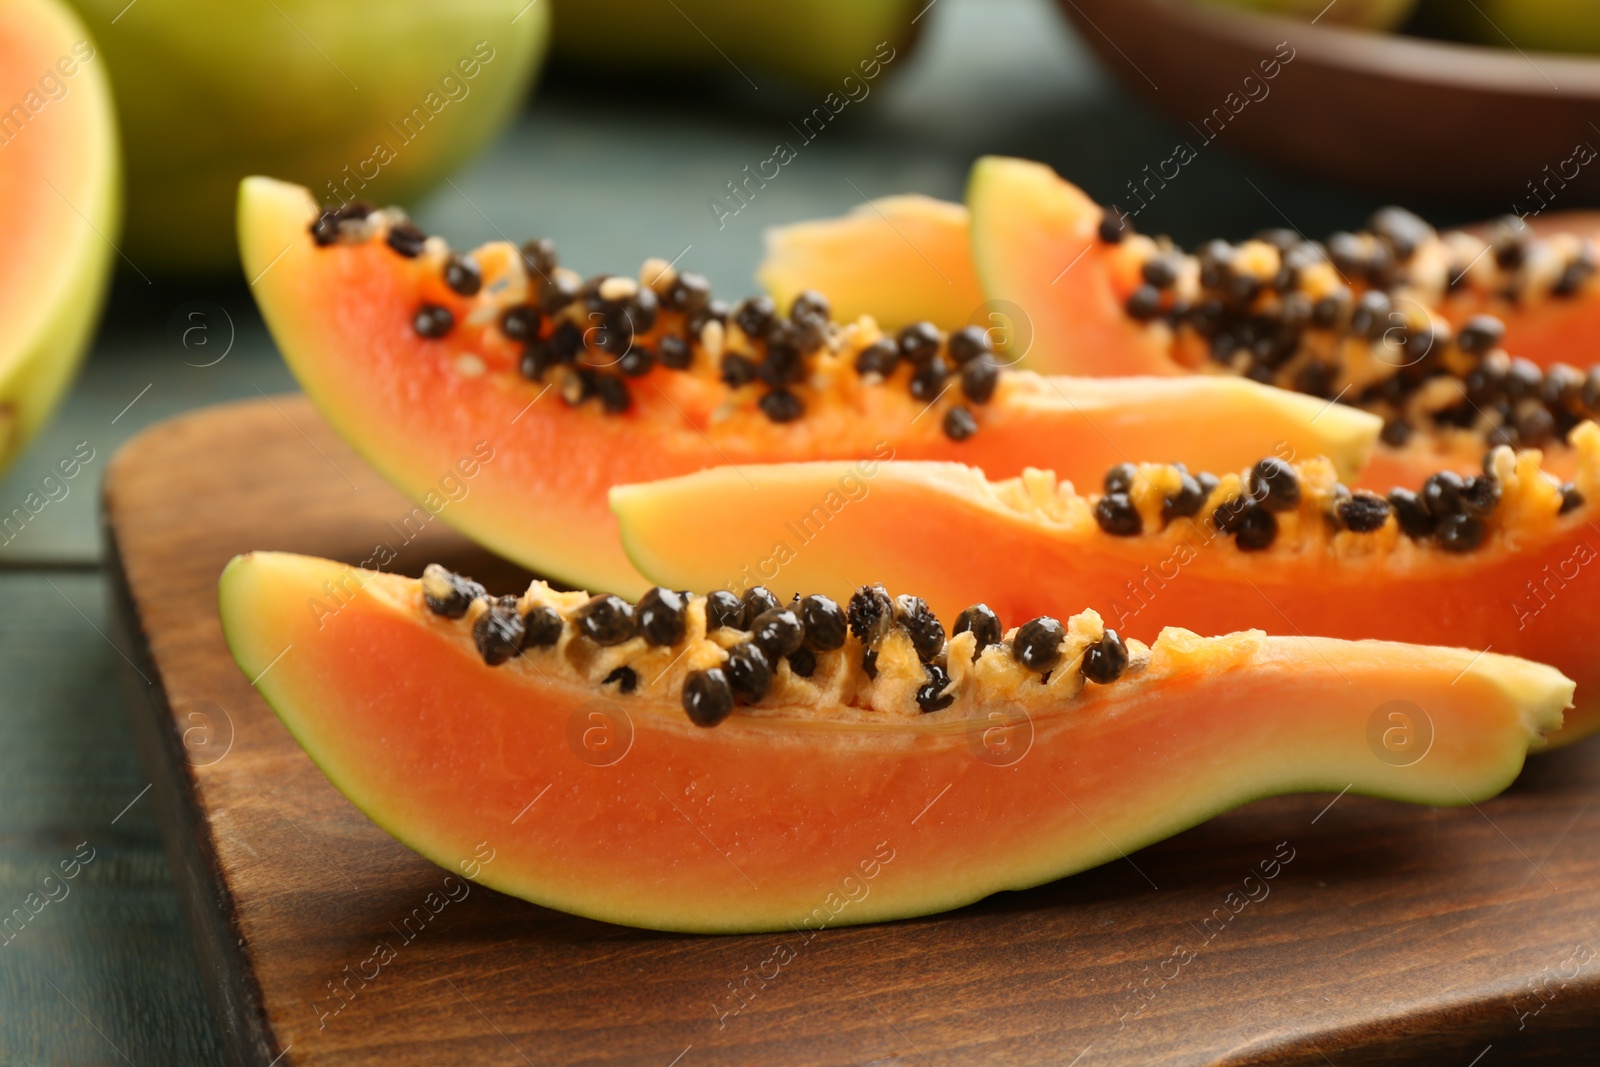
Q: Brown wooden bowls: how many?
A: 1